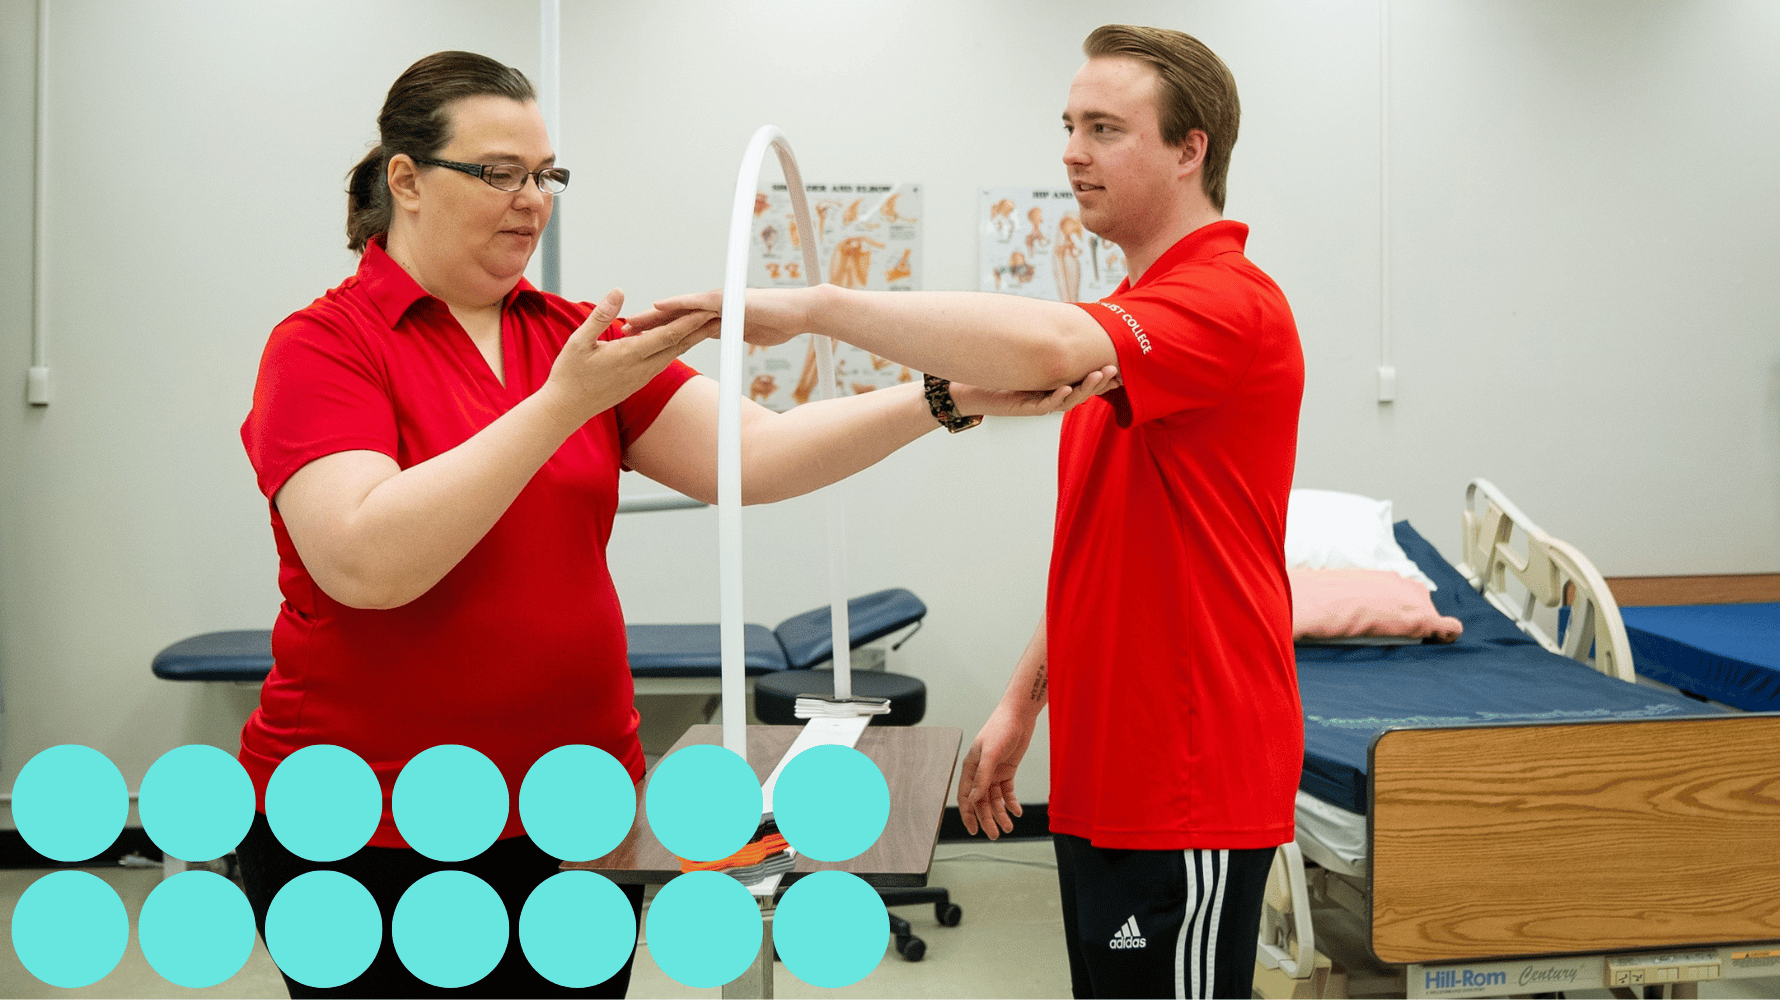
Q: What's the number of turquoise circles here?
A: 14